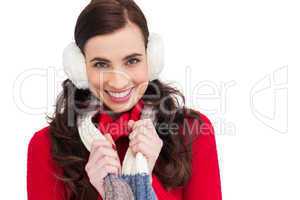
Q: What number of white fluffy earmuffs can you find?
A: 2